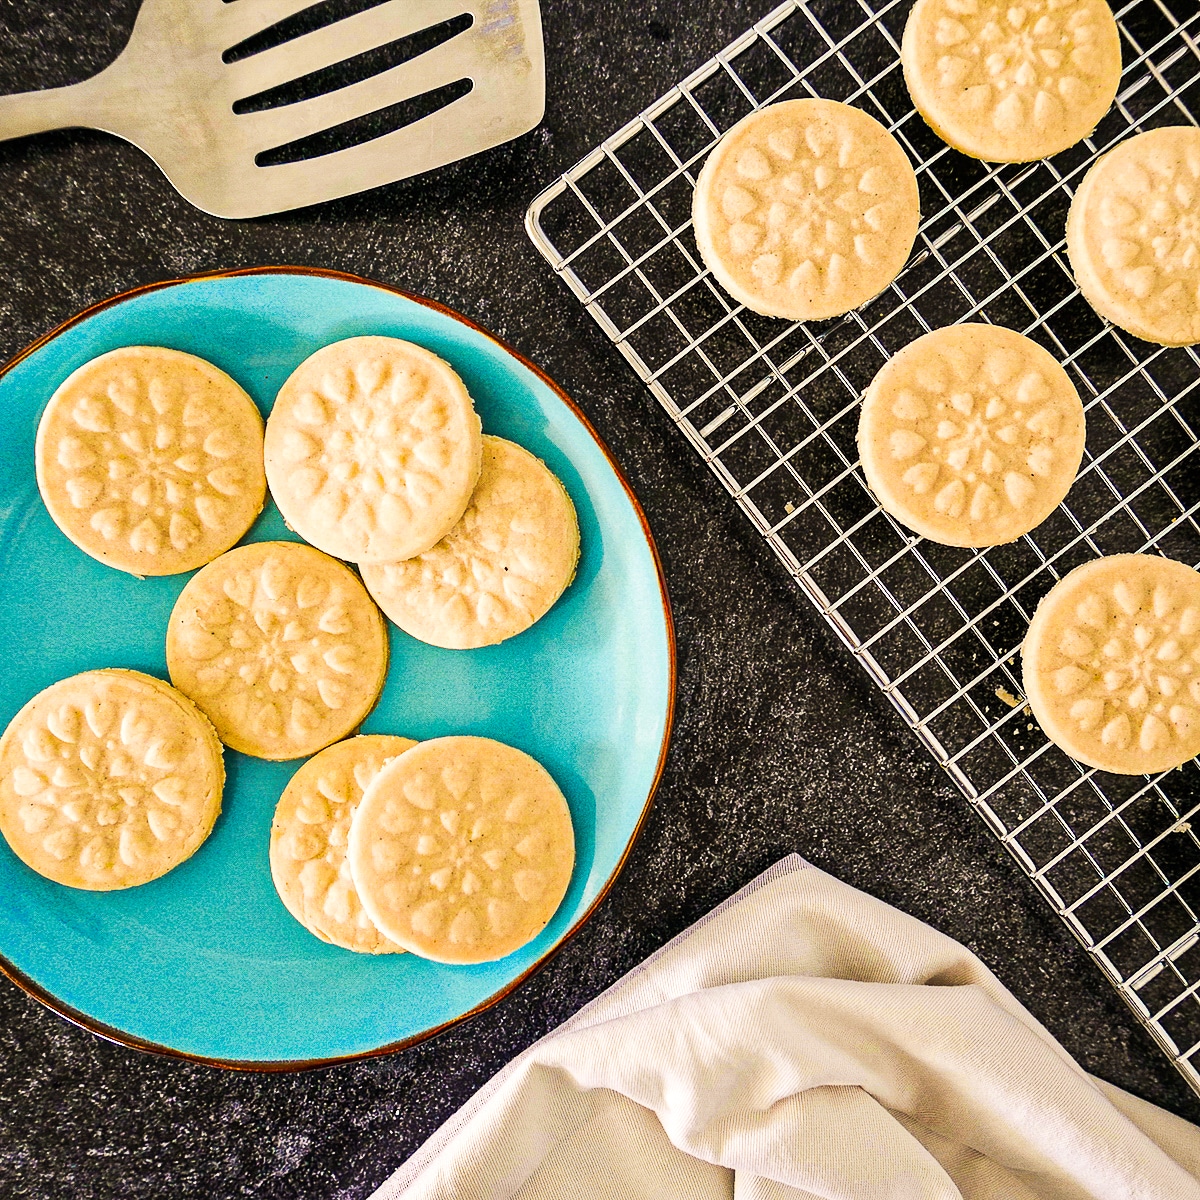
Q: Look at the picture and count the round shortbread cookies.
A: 12